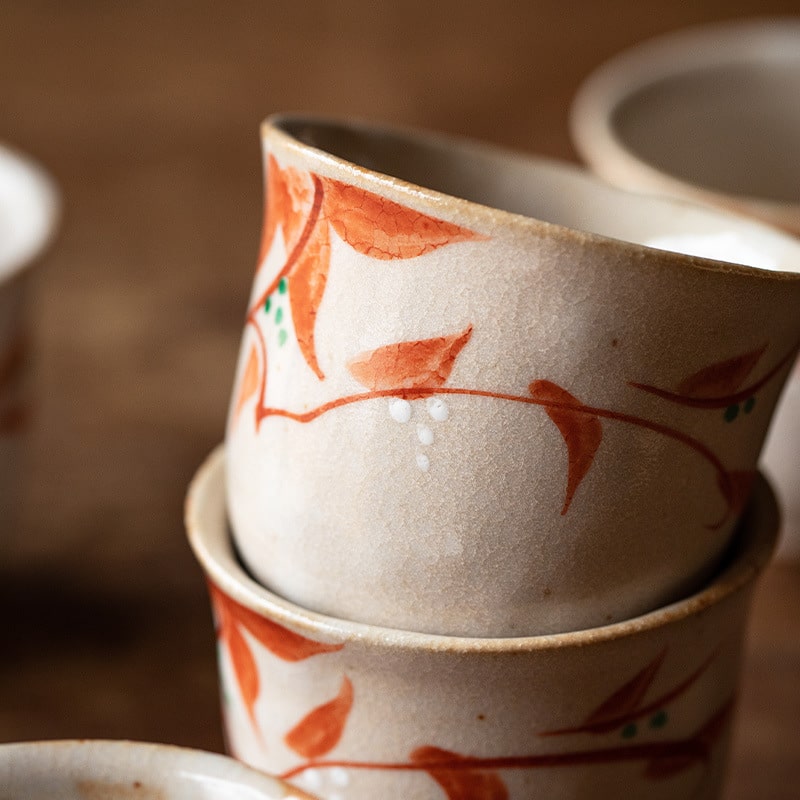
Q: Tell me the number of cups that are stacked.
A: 2